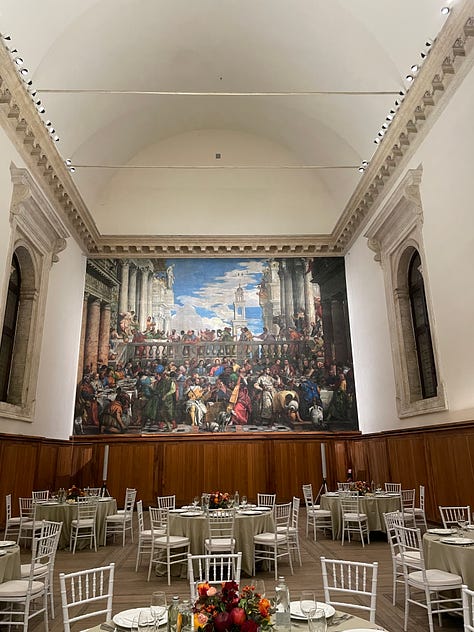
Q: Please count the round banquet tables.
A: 6